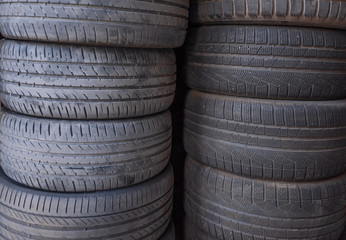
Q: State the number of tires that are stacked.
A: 8